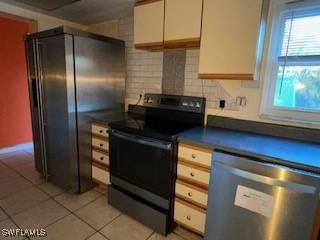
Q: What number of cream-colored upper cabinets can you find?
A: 3